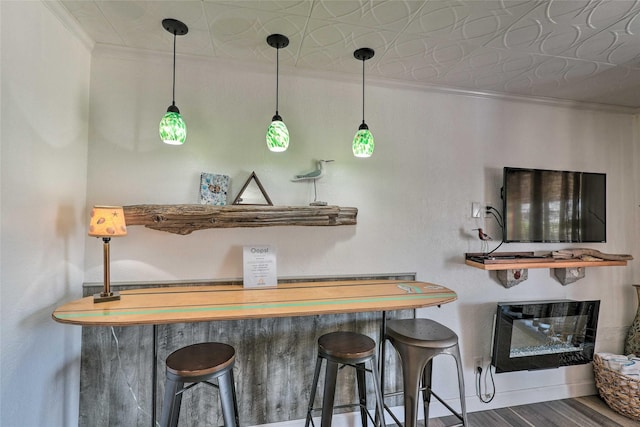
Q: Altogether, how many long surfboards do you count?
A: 1